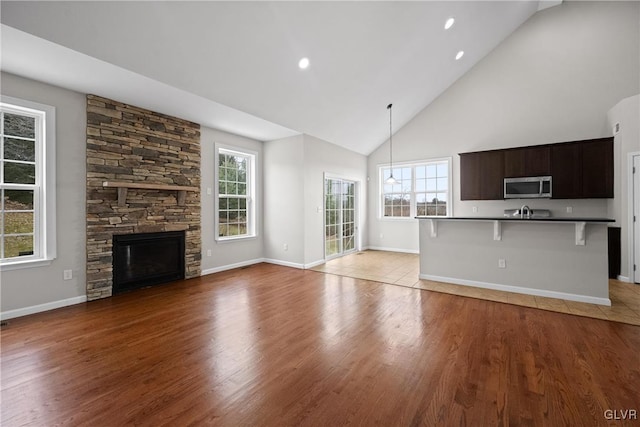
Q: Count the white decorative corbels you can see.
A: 3